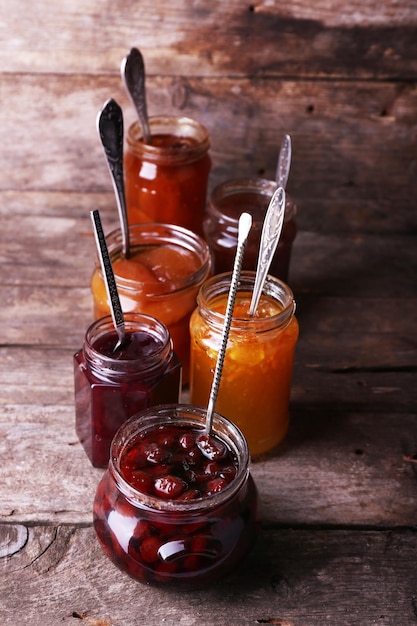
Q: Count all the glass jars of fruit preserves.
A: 6